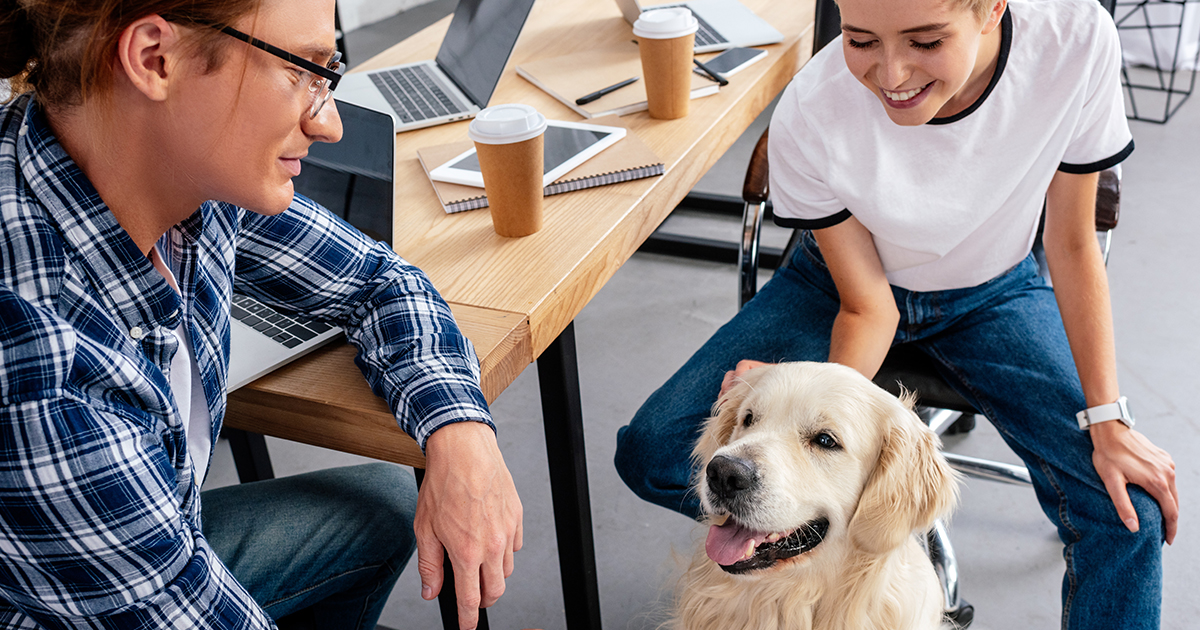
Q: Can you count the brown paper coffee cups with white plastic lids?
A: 2